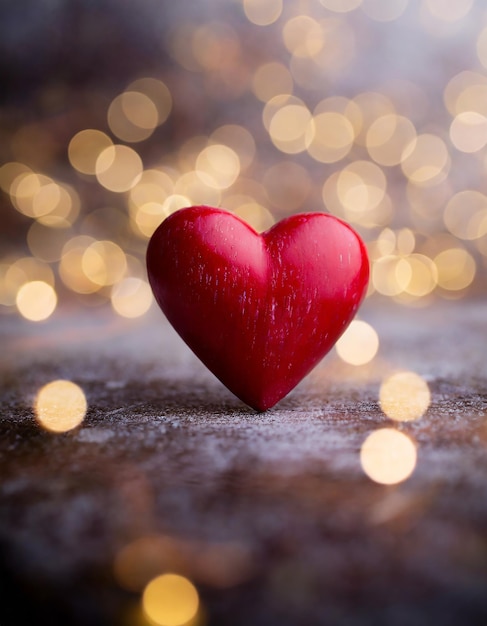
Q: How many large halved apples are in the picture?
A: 0